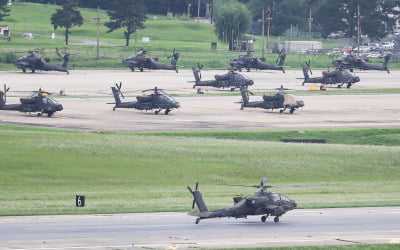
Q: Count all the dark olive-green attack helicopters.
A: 10